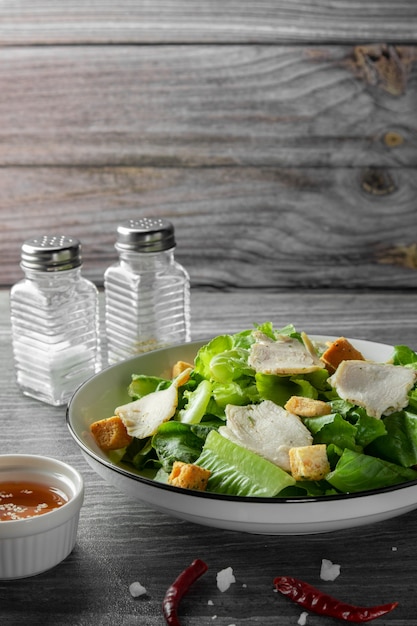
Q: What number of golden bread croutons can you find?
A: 6